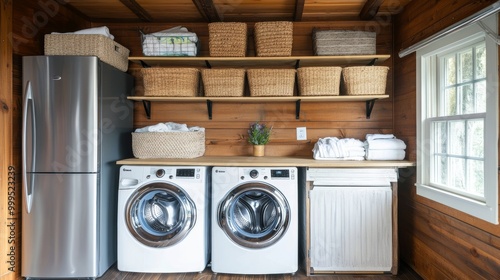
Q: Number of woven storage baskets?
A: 10